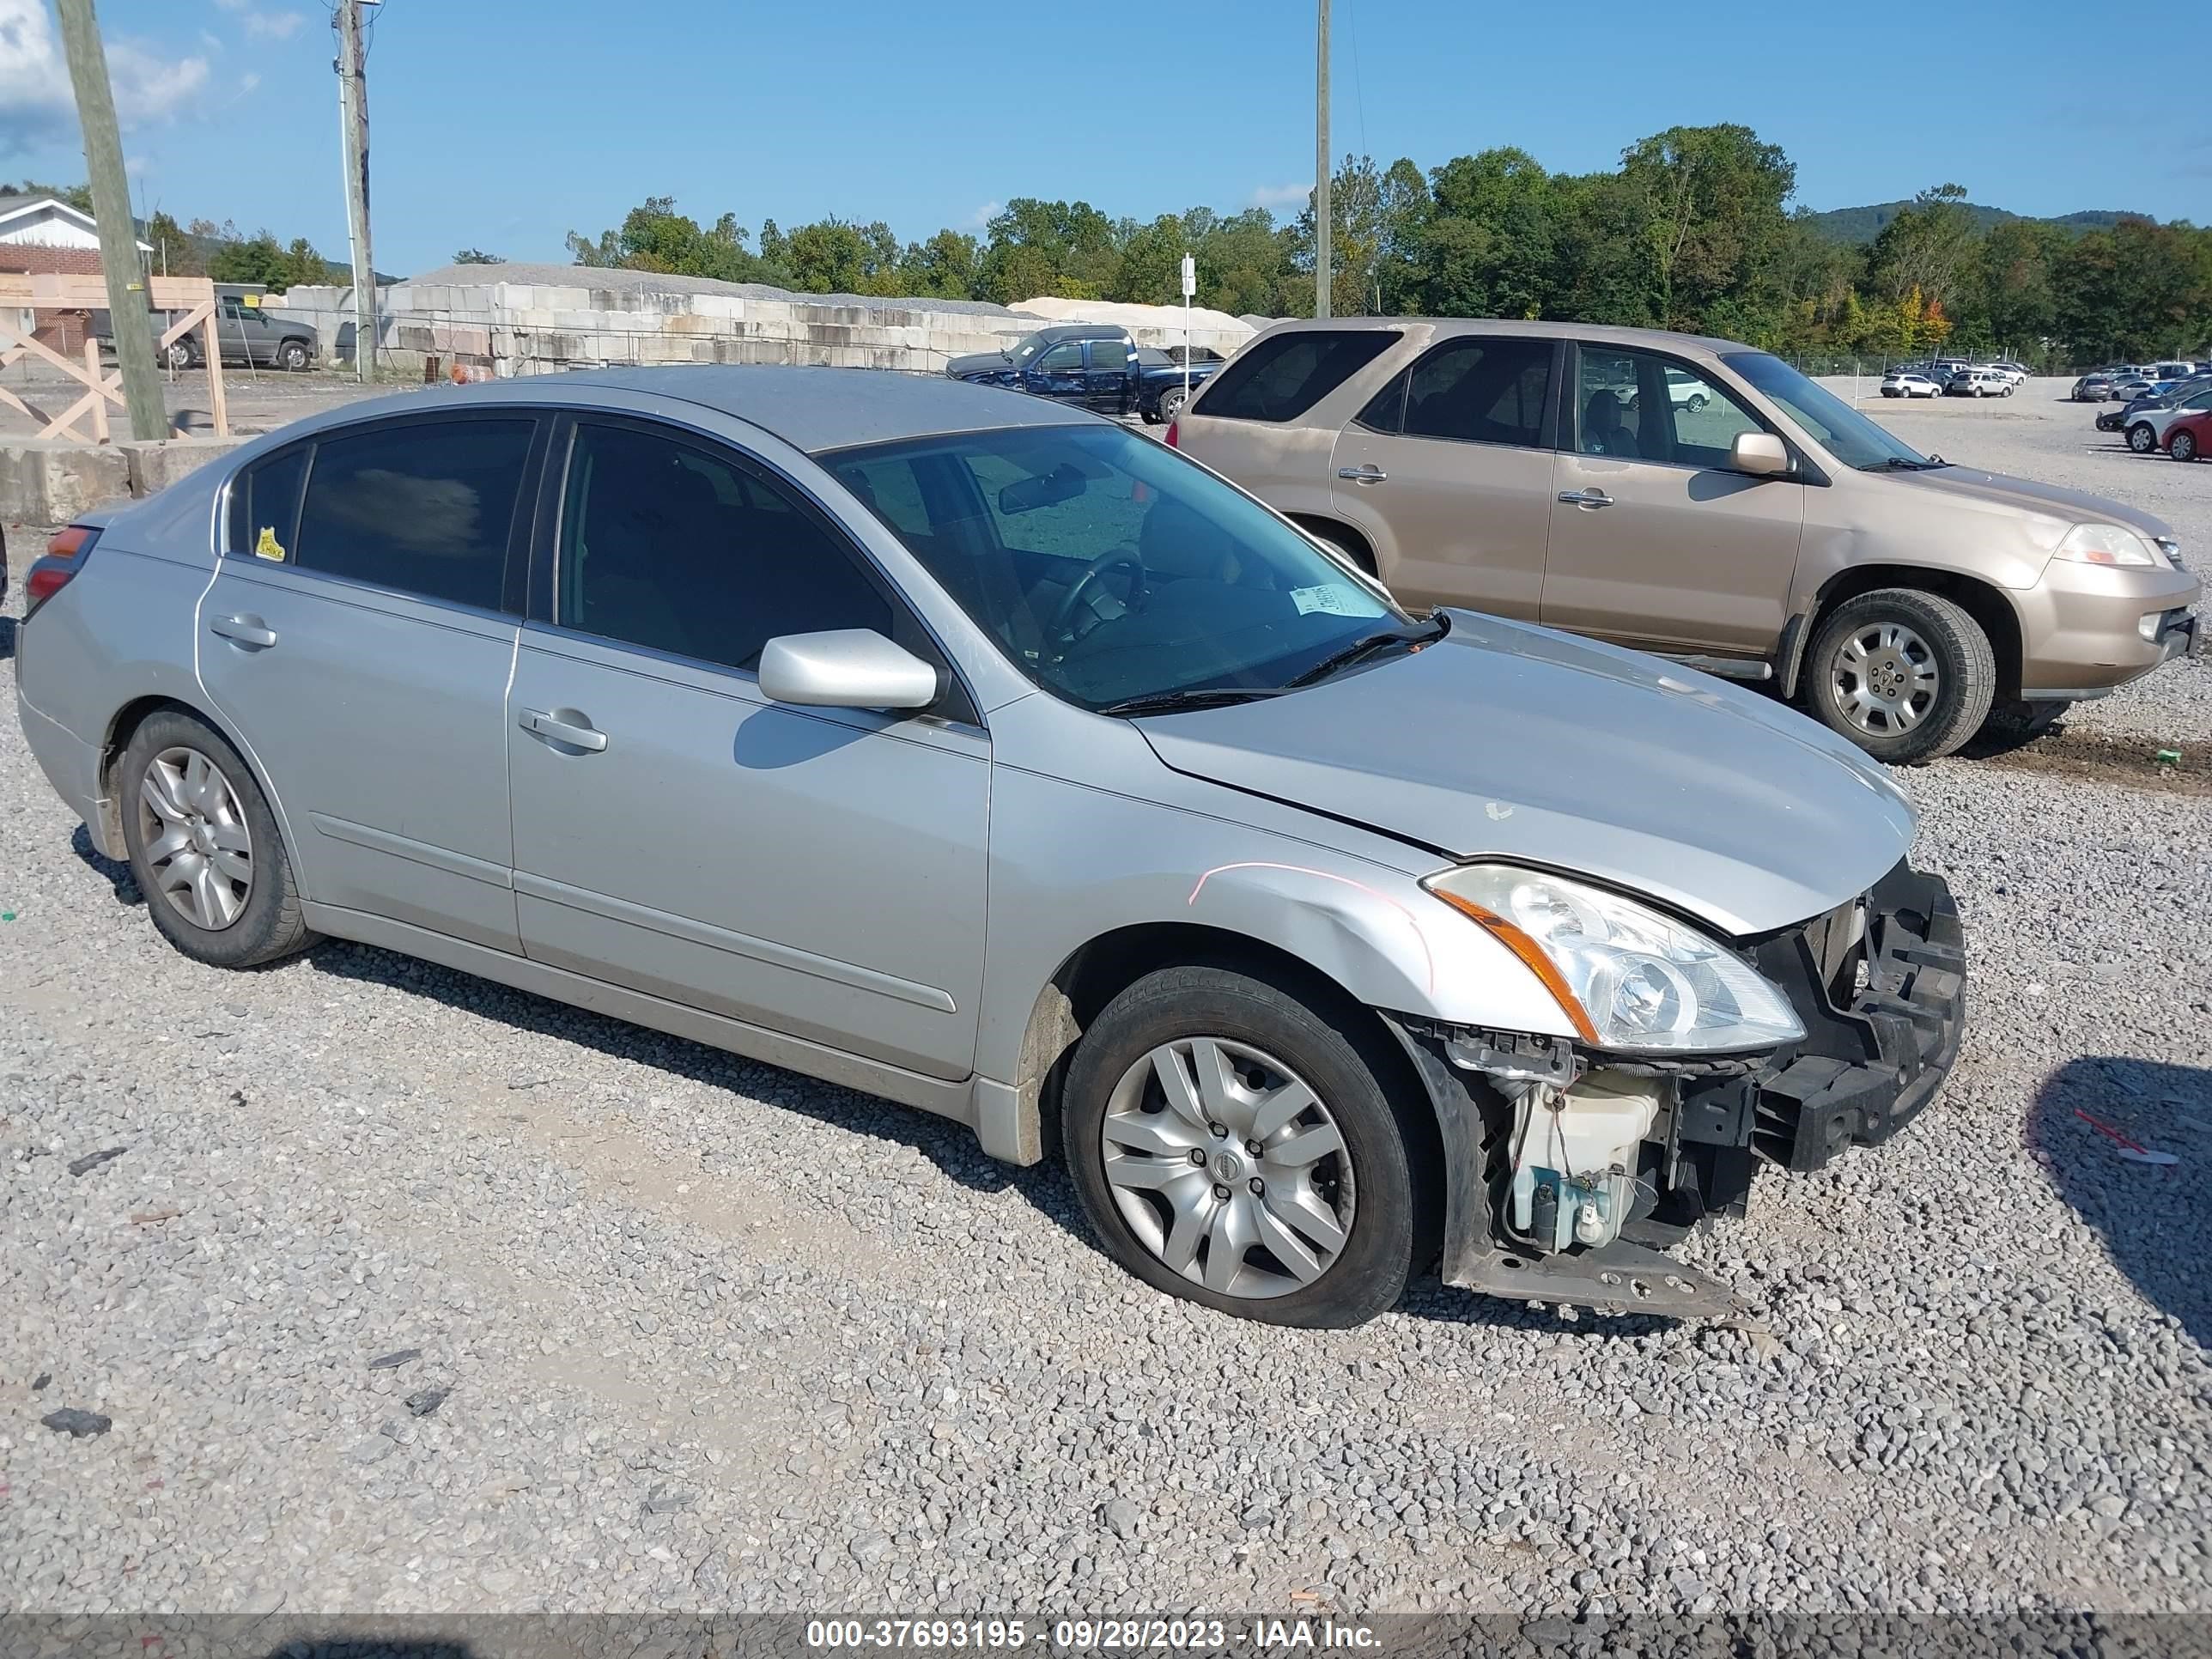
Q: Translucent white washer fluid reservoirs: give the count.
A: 1